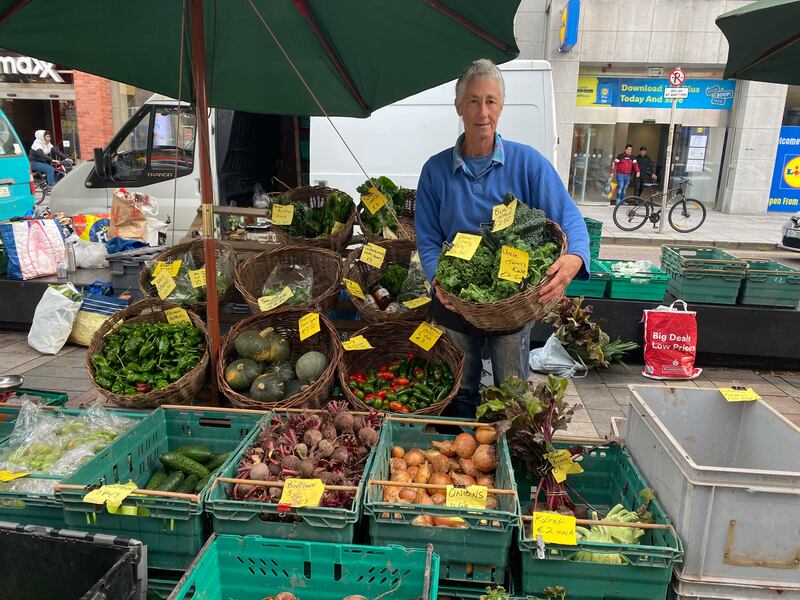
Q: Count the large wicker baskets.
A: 9